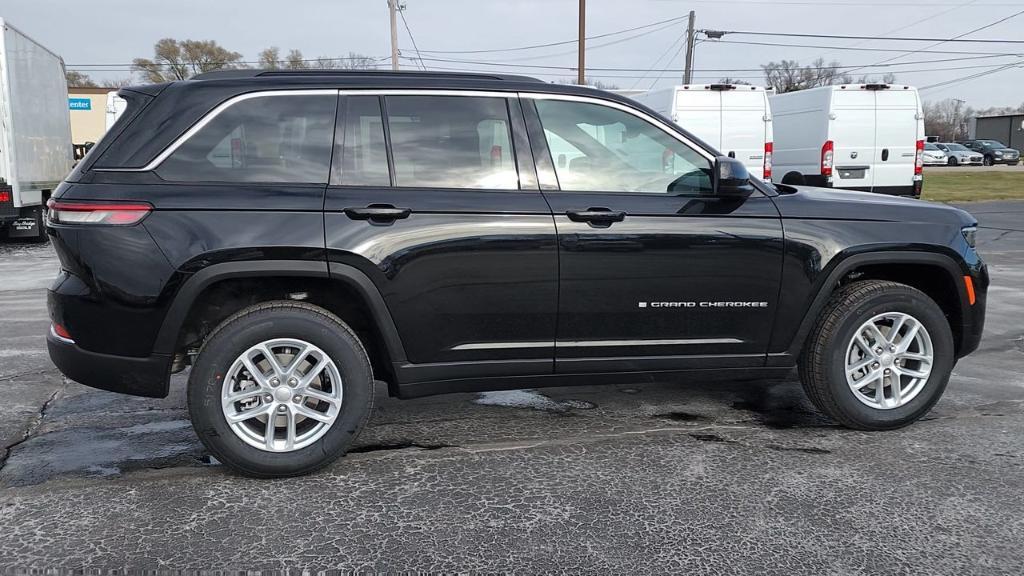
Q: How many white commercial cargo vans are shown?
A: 2